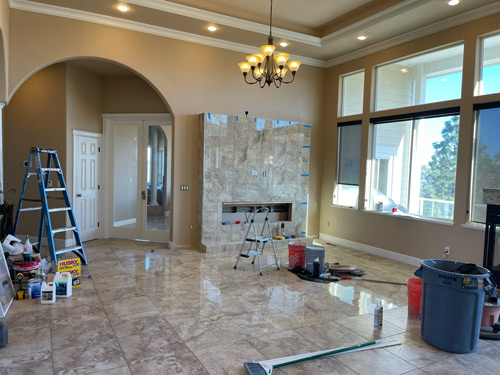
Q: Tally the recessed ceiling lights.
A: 5